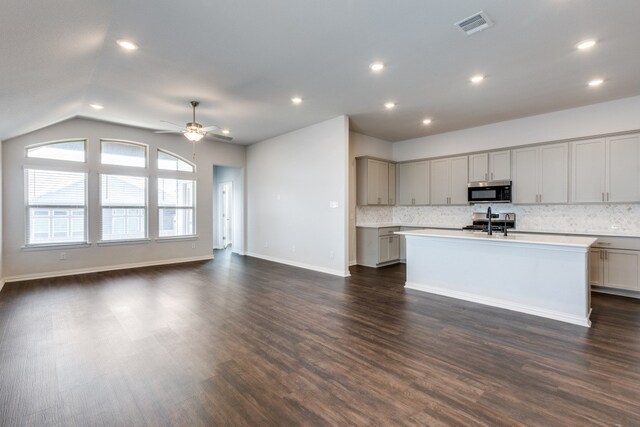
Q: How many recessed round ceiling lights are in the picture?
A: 10